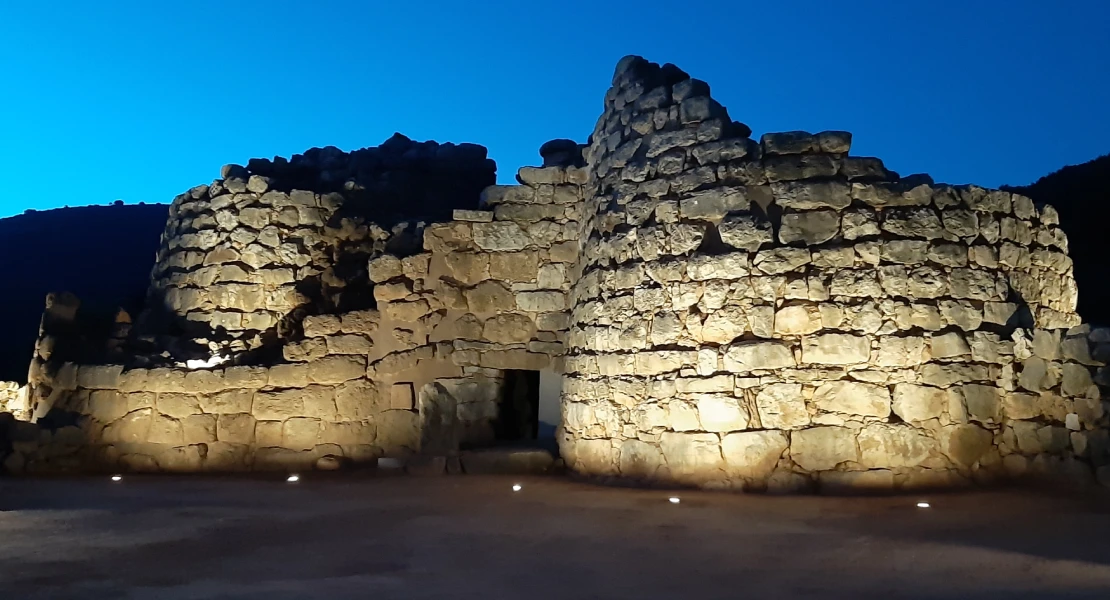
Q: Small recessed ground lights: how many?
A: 5